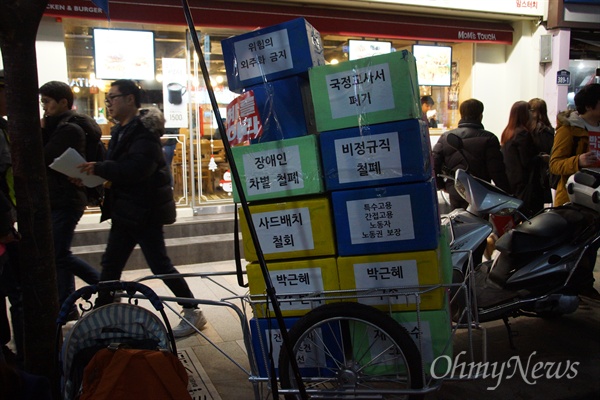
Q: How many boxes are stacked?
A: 11